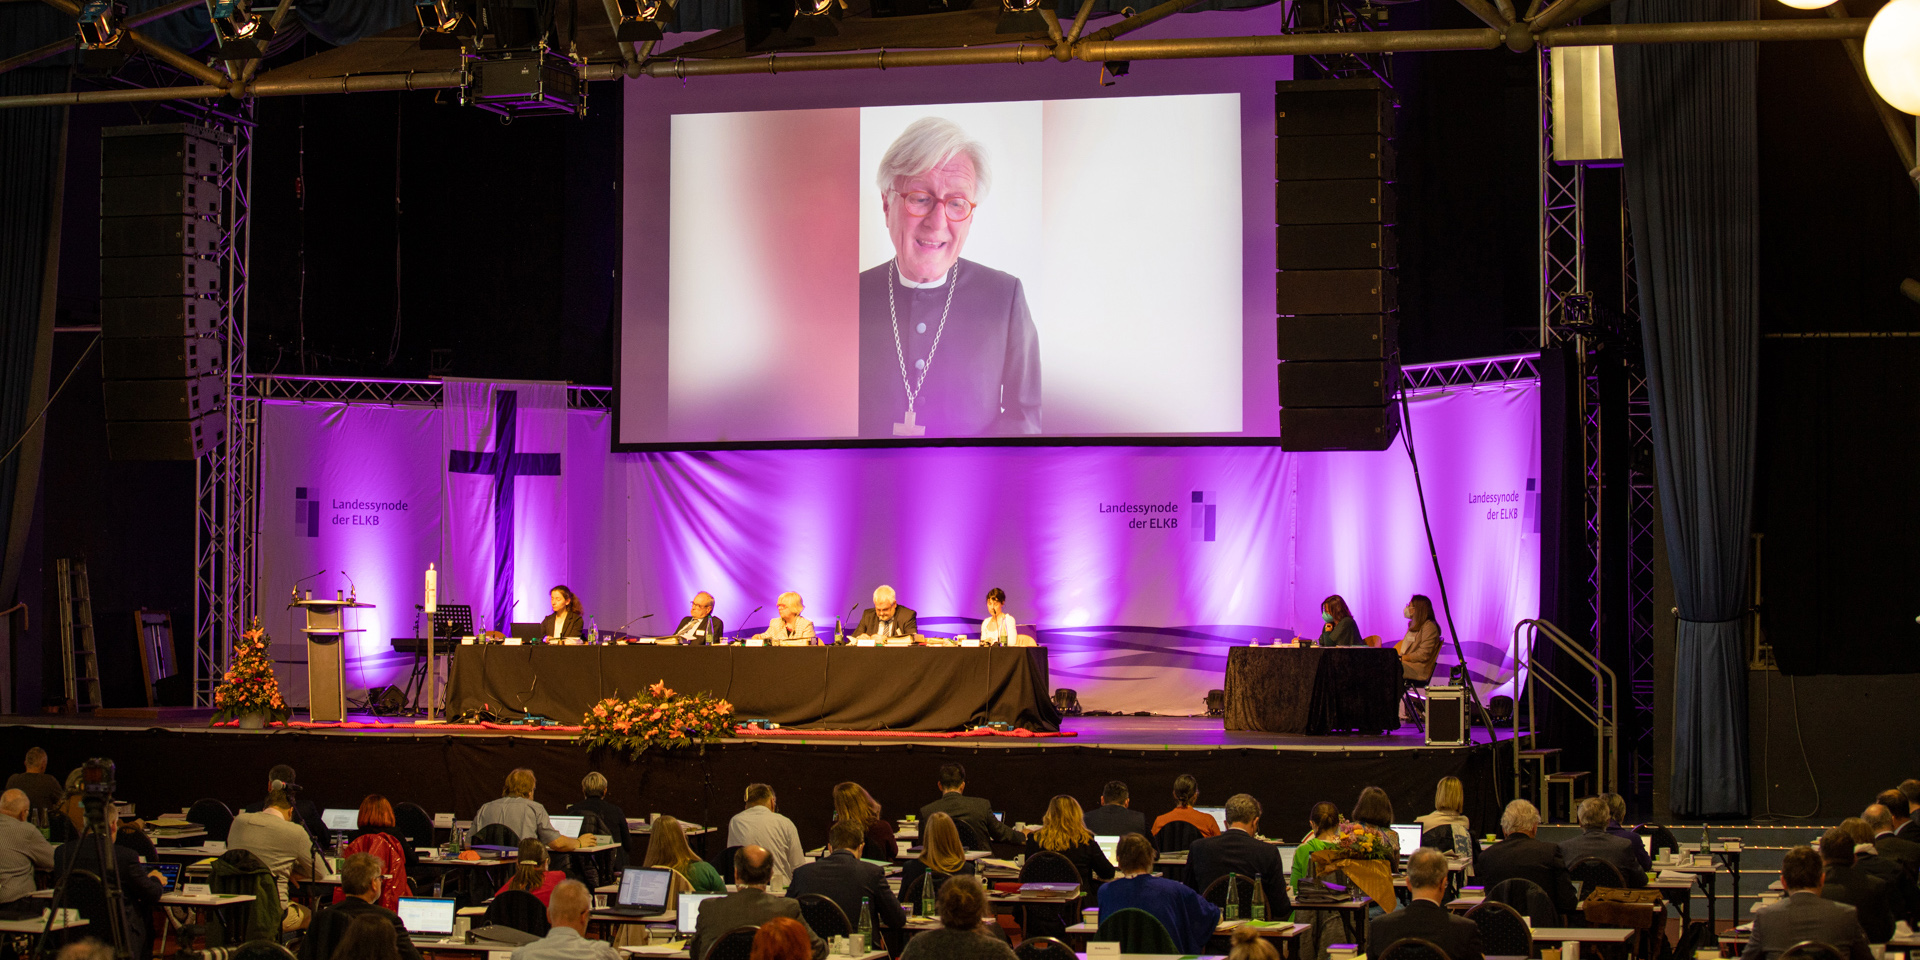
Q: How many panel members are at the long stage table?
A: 5